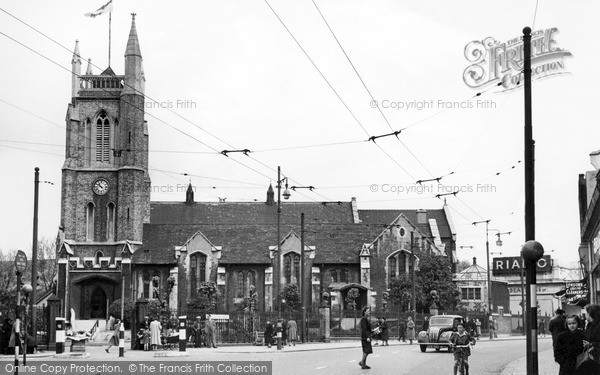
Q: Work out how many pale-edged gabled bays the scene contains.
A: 3